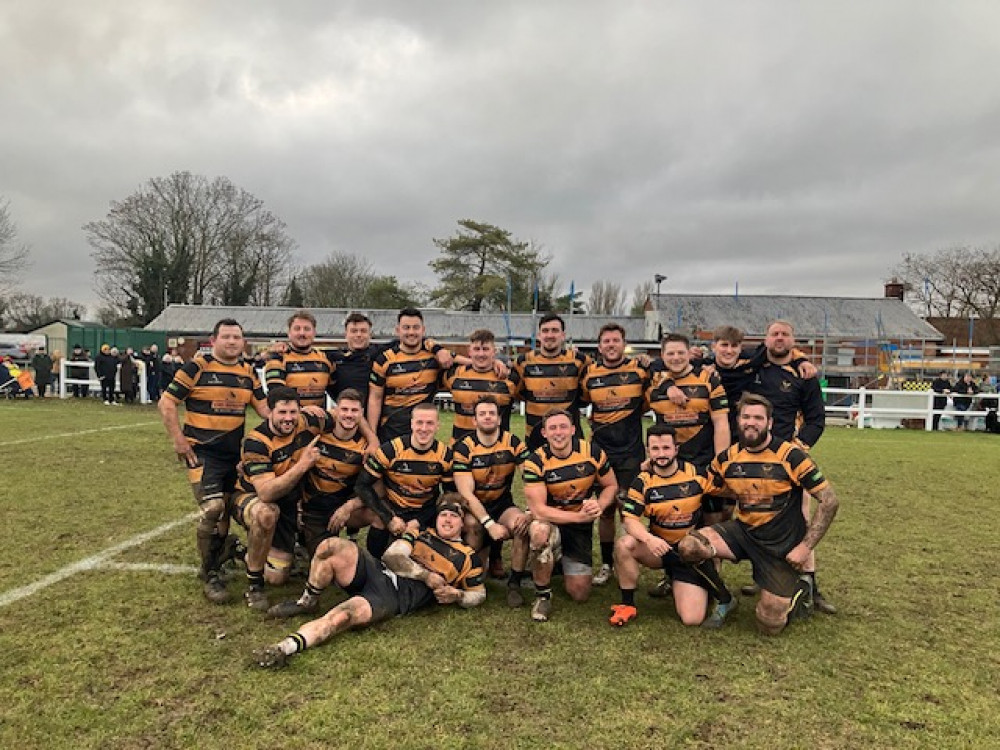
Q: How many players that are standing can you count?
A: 10